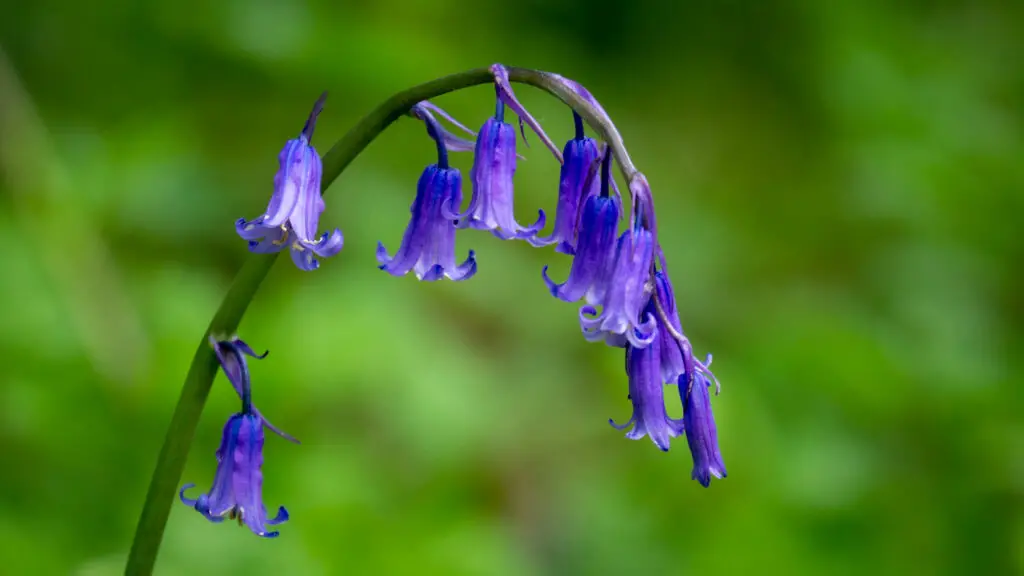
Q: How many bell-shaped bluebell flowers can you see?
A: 10